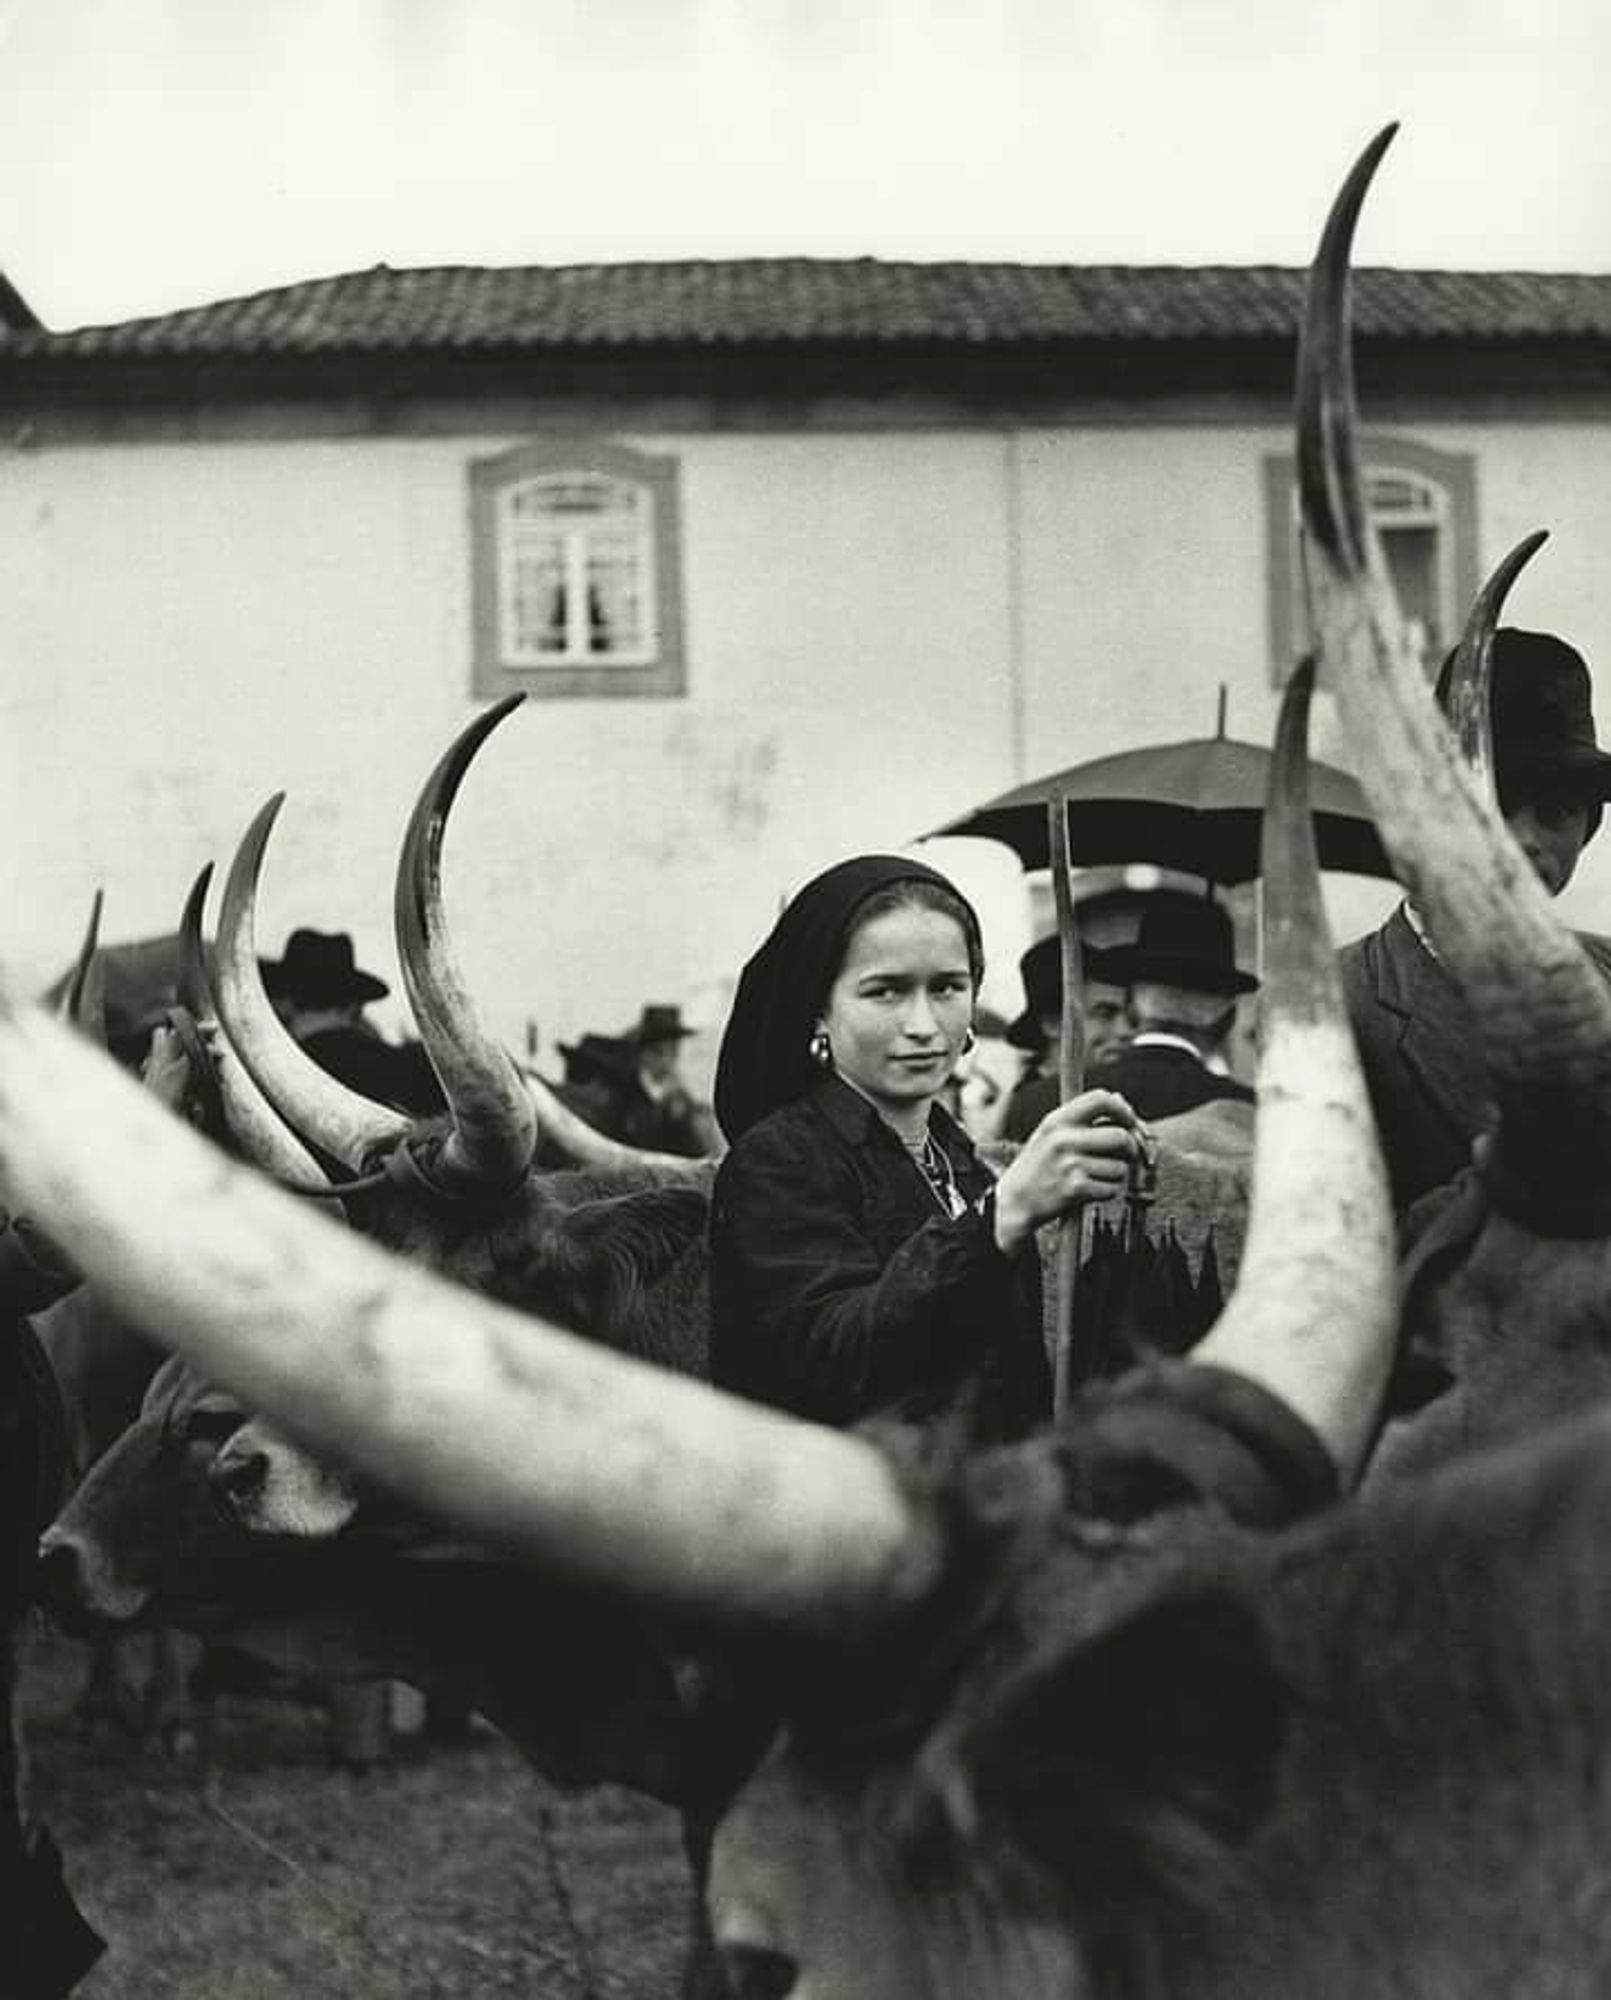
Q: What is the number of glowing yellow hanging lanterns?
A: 0